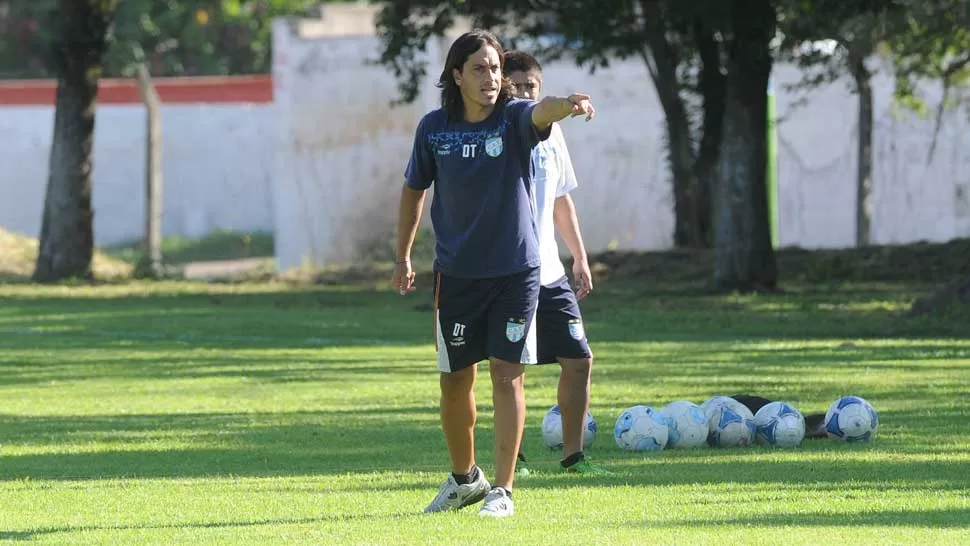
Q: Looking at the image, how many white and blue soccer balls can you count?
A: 6